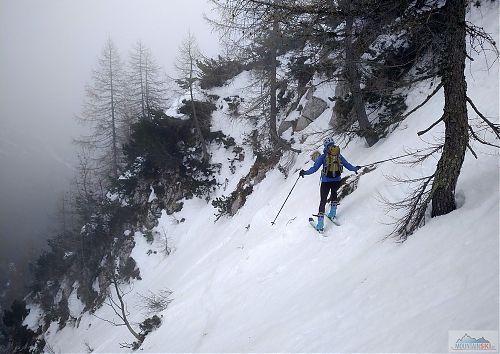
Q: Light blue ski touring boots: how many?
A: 2